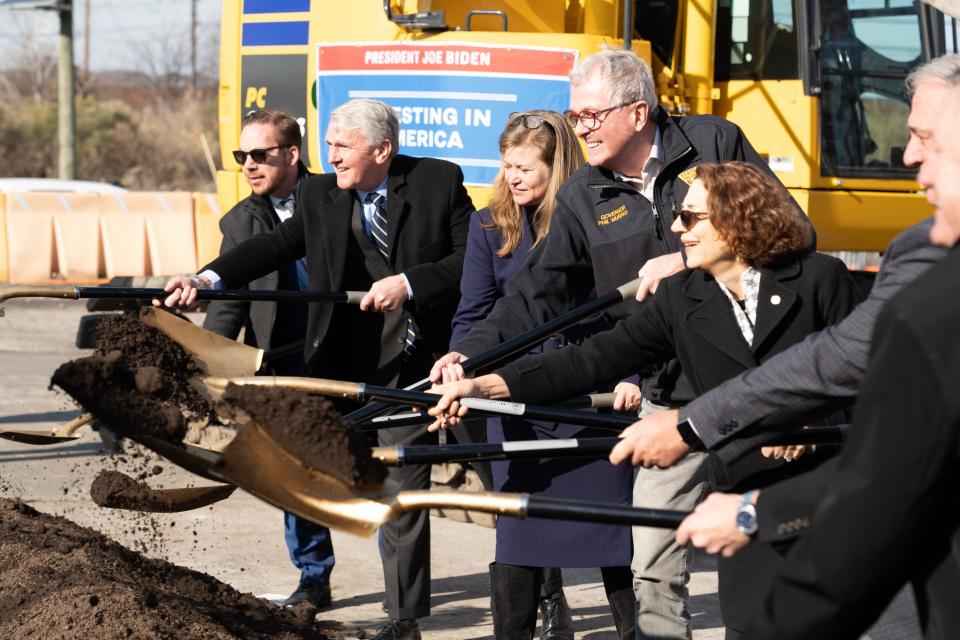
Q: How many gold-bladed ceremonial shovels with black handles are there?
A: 7